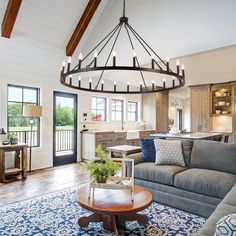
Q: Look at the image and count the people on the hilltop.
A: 0